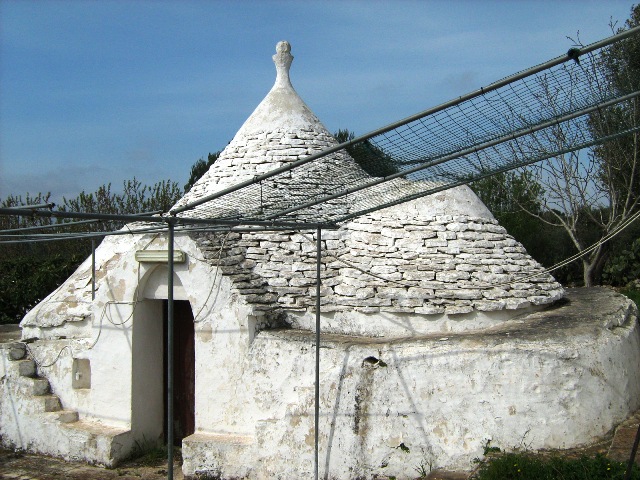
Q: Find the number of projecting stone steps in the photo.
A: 5